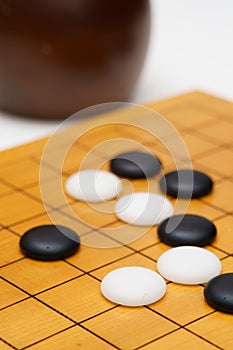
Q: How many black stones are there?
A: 5